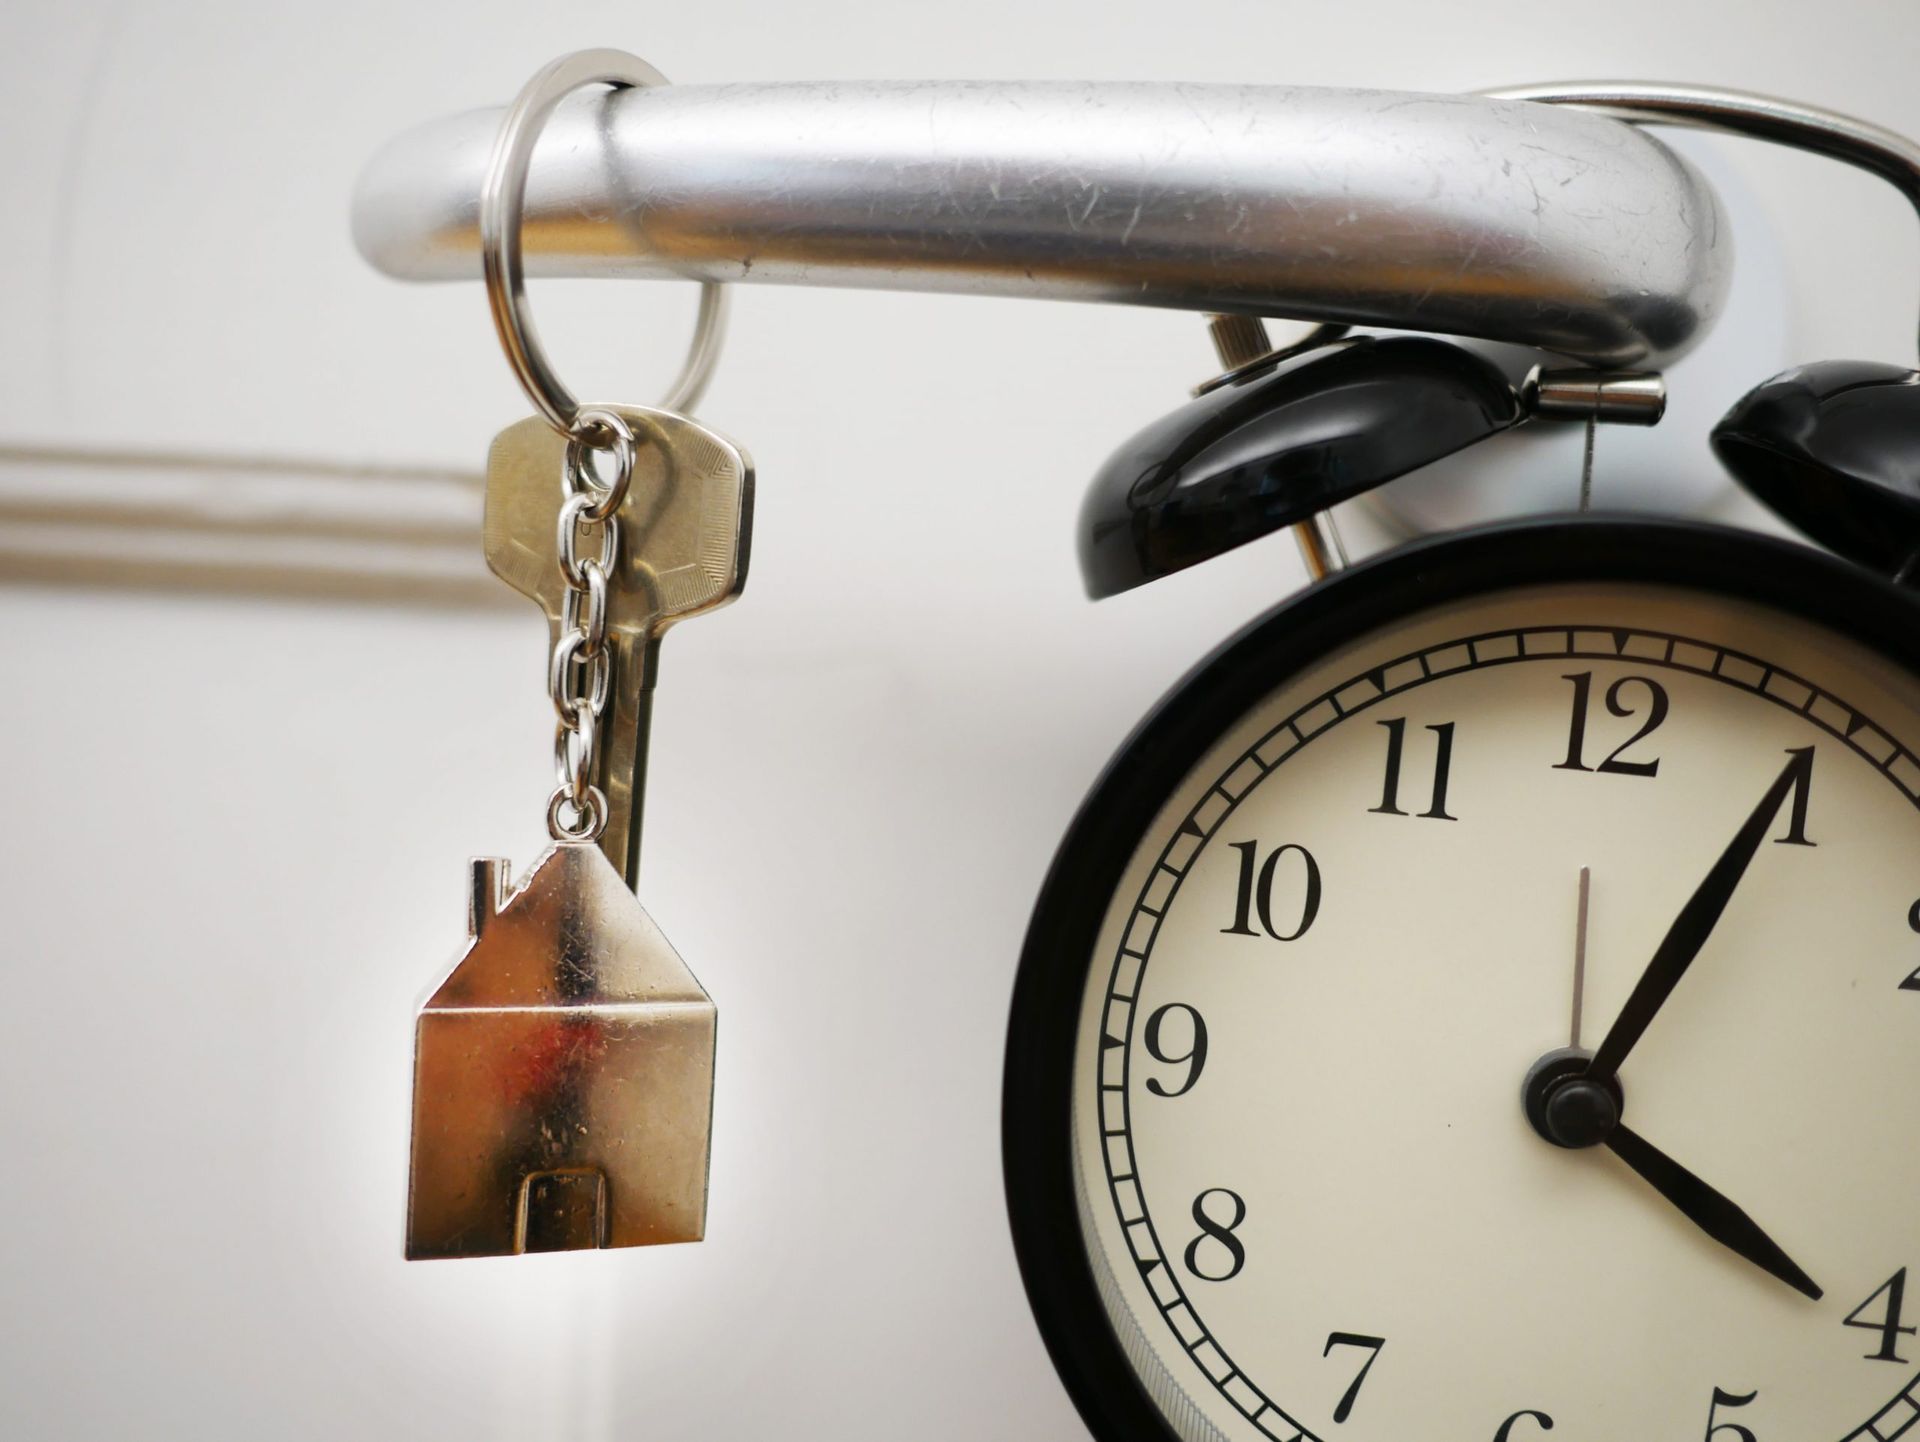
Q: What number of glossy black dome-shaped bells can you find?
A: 2